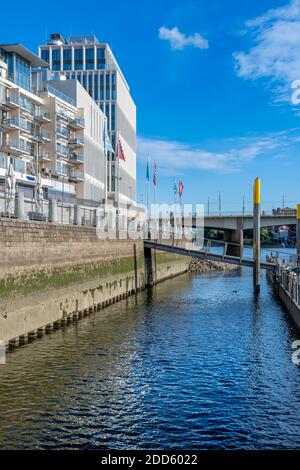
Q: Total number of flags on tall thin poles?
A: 6